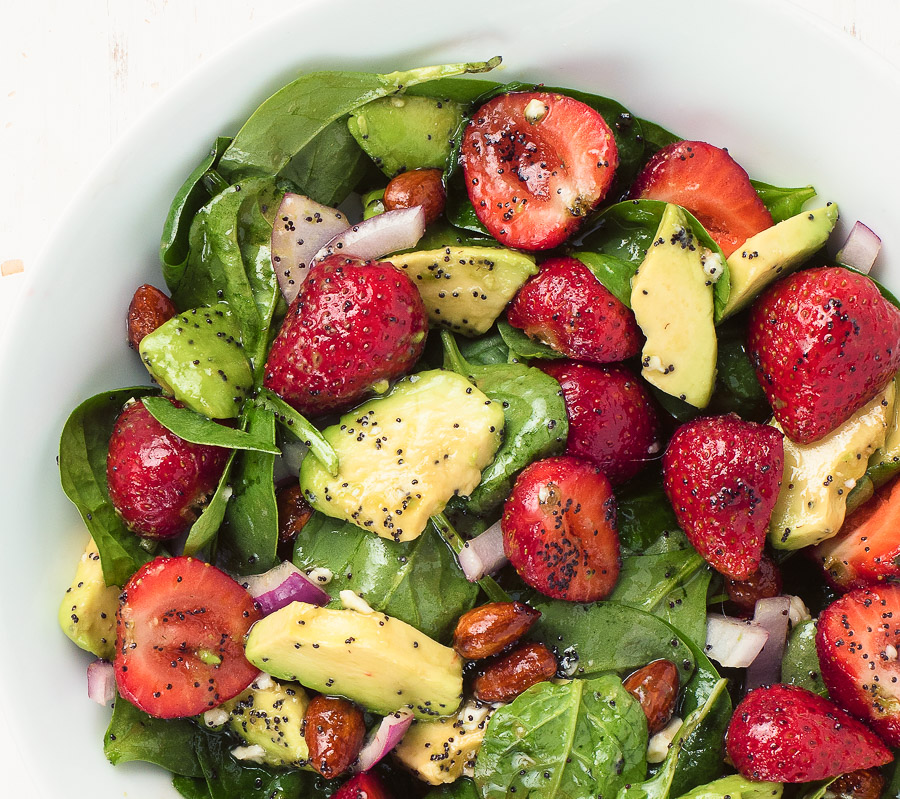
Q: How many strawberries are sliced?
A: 6